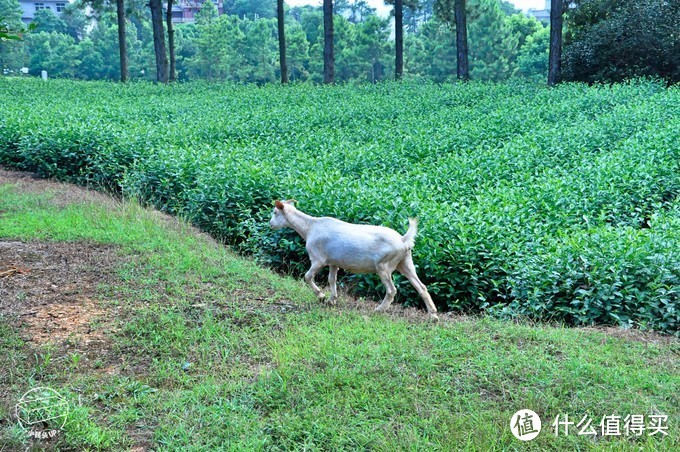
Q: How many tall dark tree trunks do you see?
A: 8